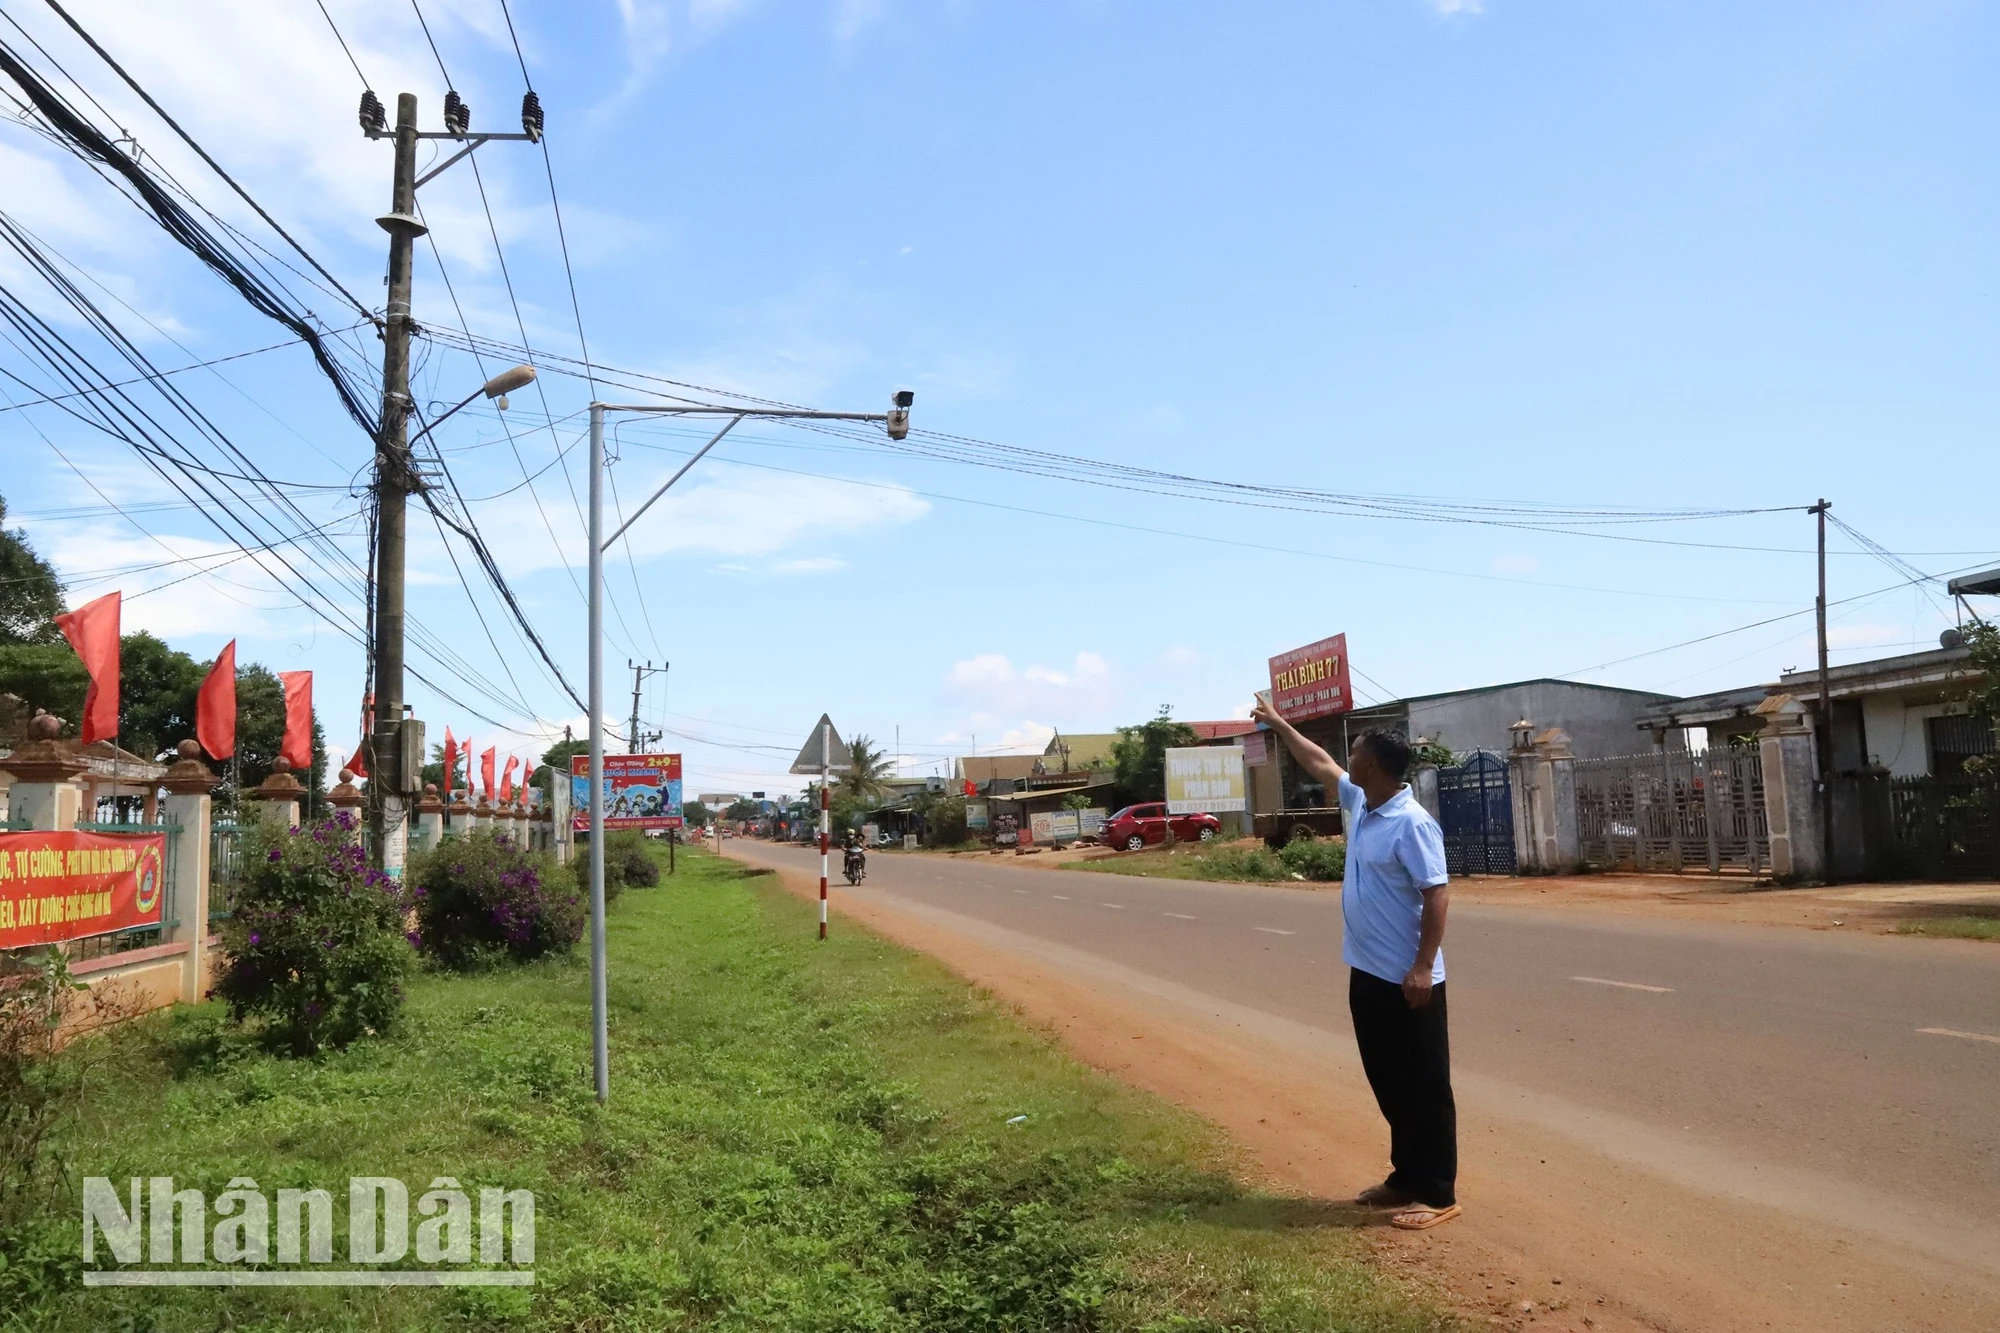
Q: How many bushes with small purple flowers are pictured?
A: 2